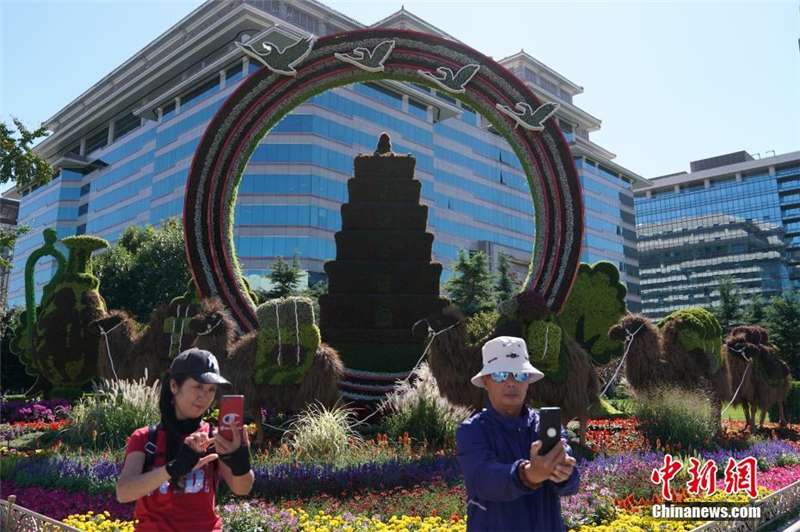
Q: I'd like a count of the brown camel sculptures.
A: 5